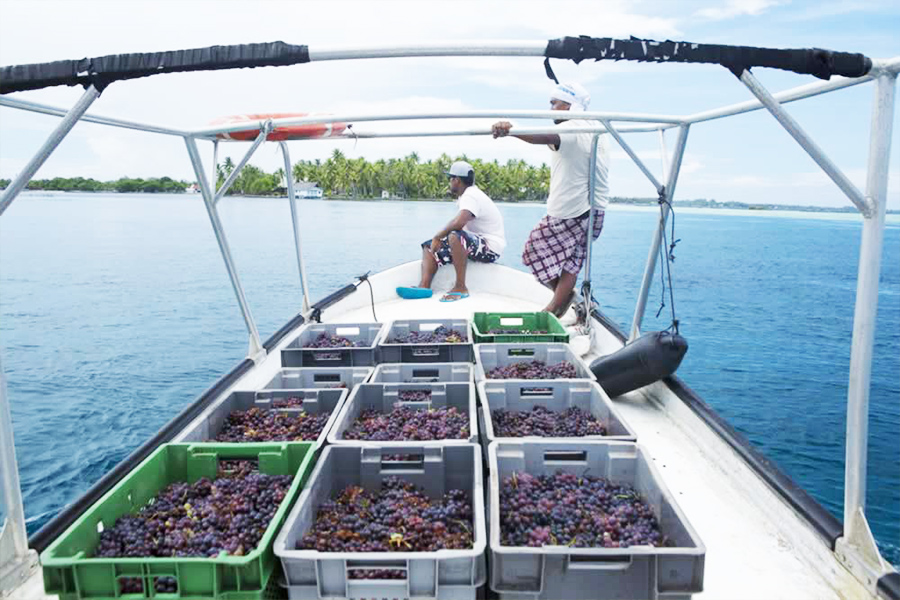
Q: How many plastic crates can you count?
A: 12